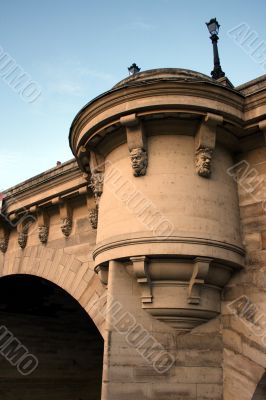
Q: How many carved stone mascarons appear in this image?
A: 8